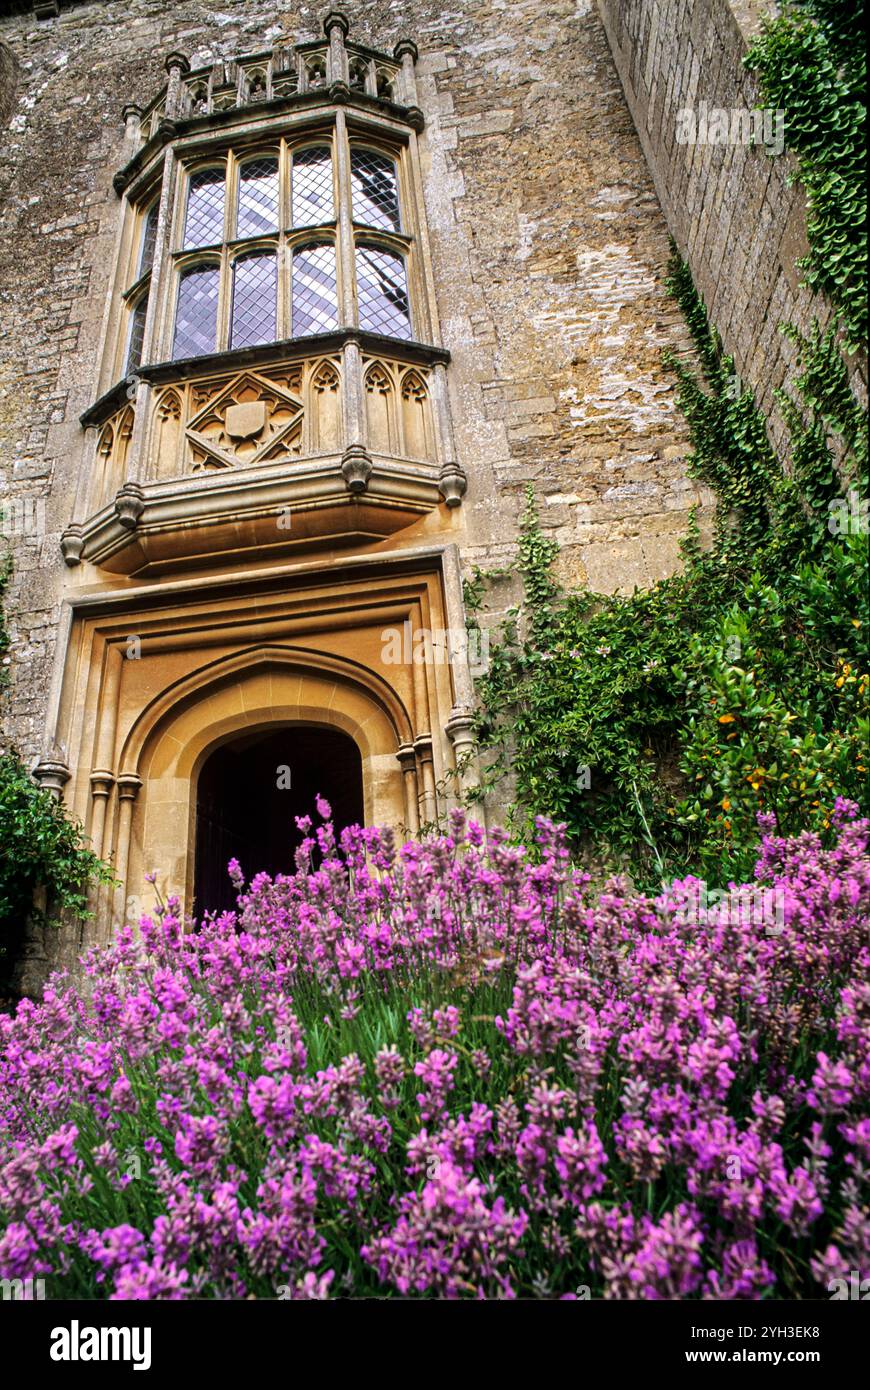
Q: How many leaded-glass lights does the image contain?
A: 10